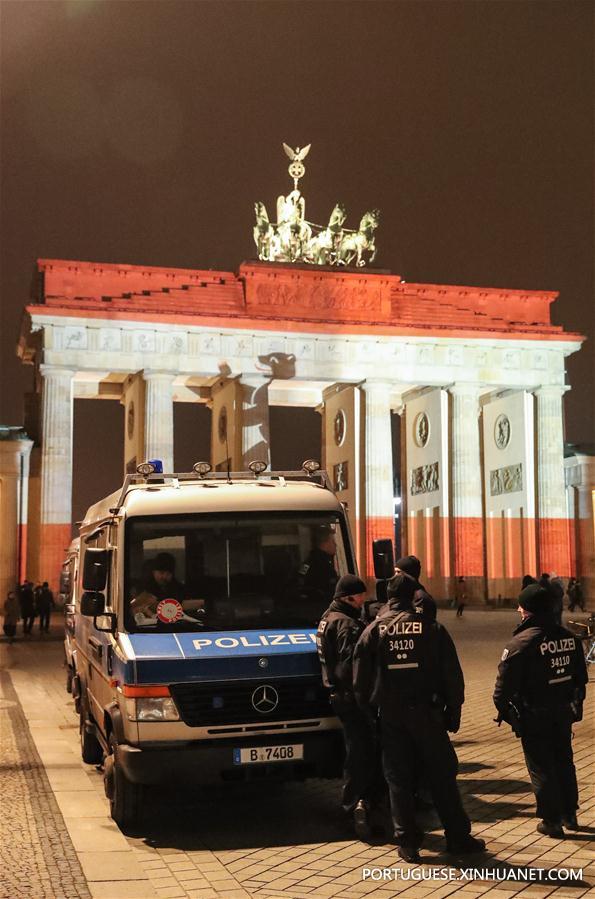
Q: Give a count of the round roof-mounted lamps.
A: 4